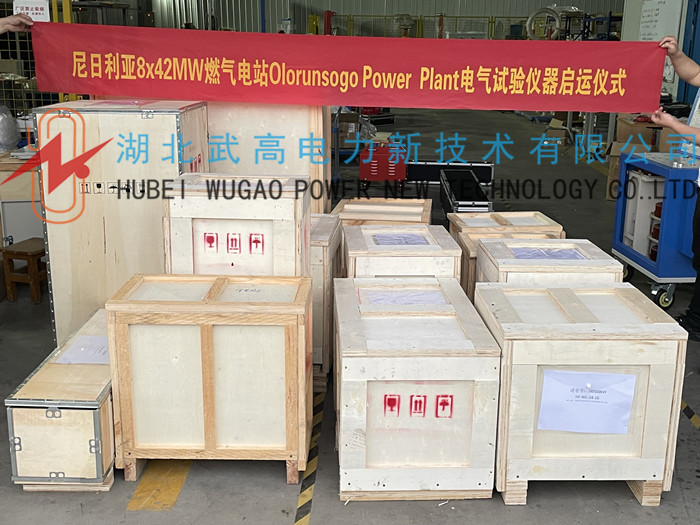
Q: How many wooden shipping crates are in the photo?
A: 13